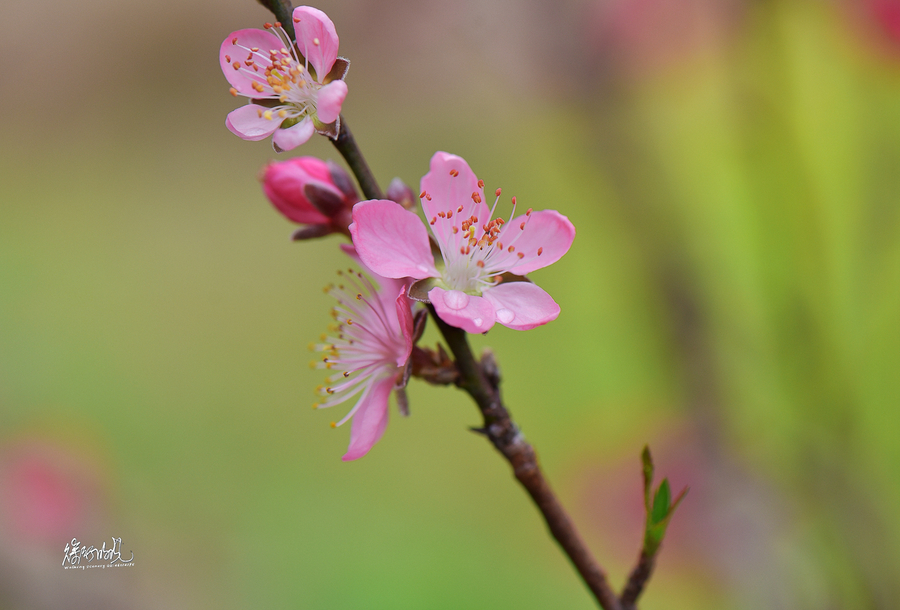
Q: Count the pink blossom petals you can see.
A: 13